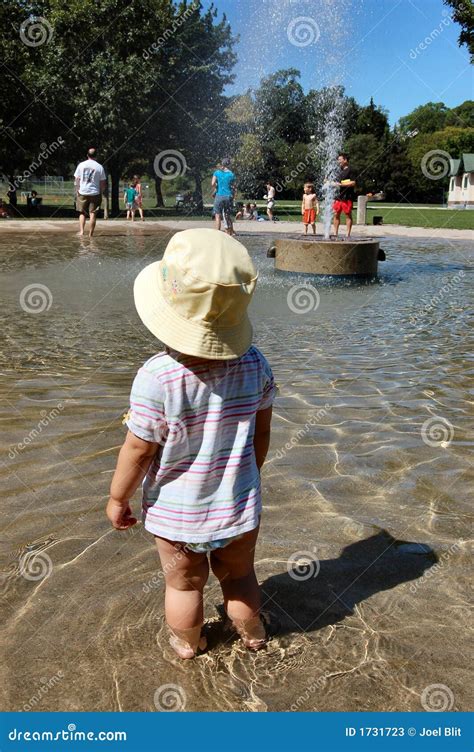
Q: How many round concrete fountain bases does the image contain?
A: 1